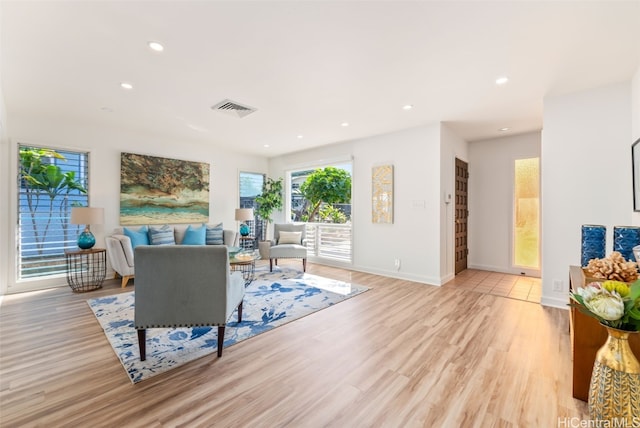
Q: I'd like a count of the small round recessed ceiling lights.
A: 8